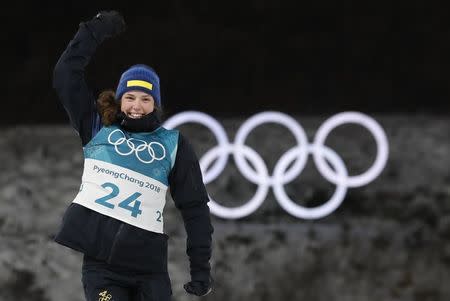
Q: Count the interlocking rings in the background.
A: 5